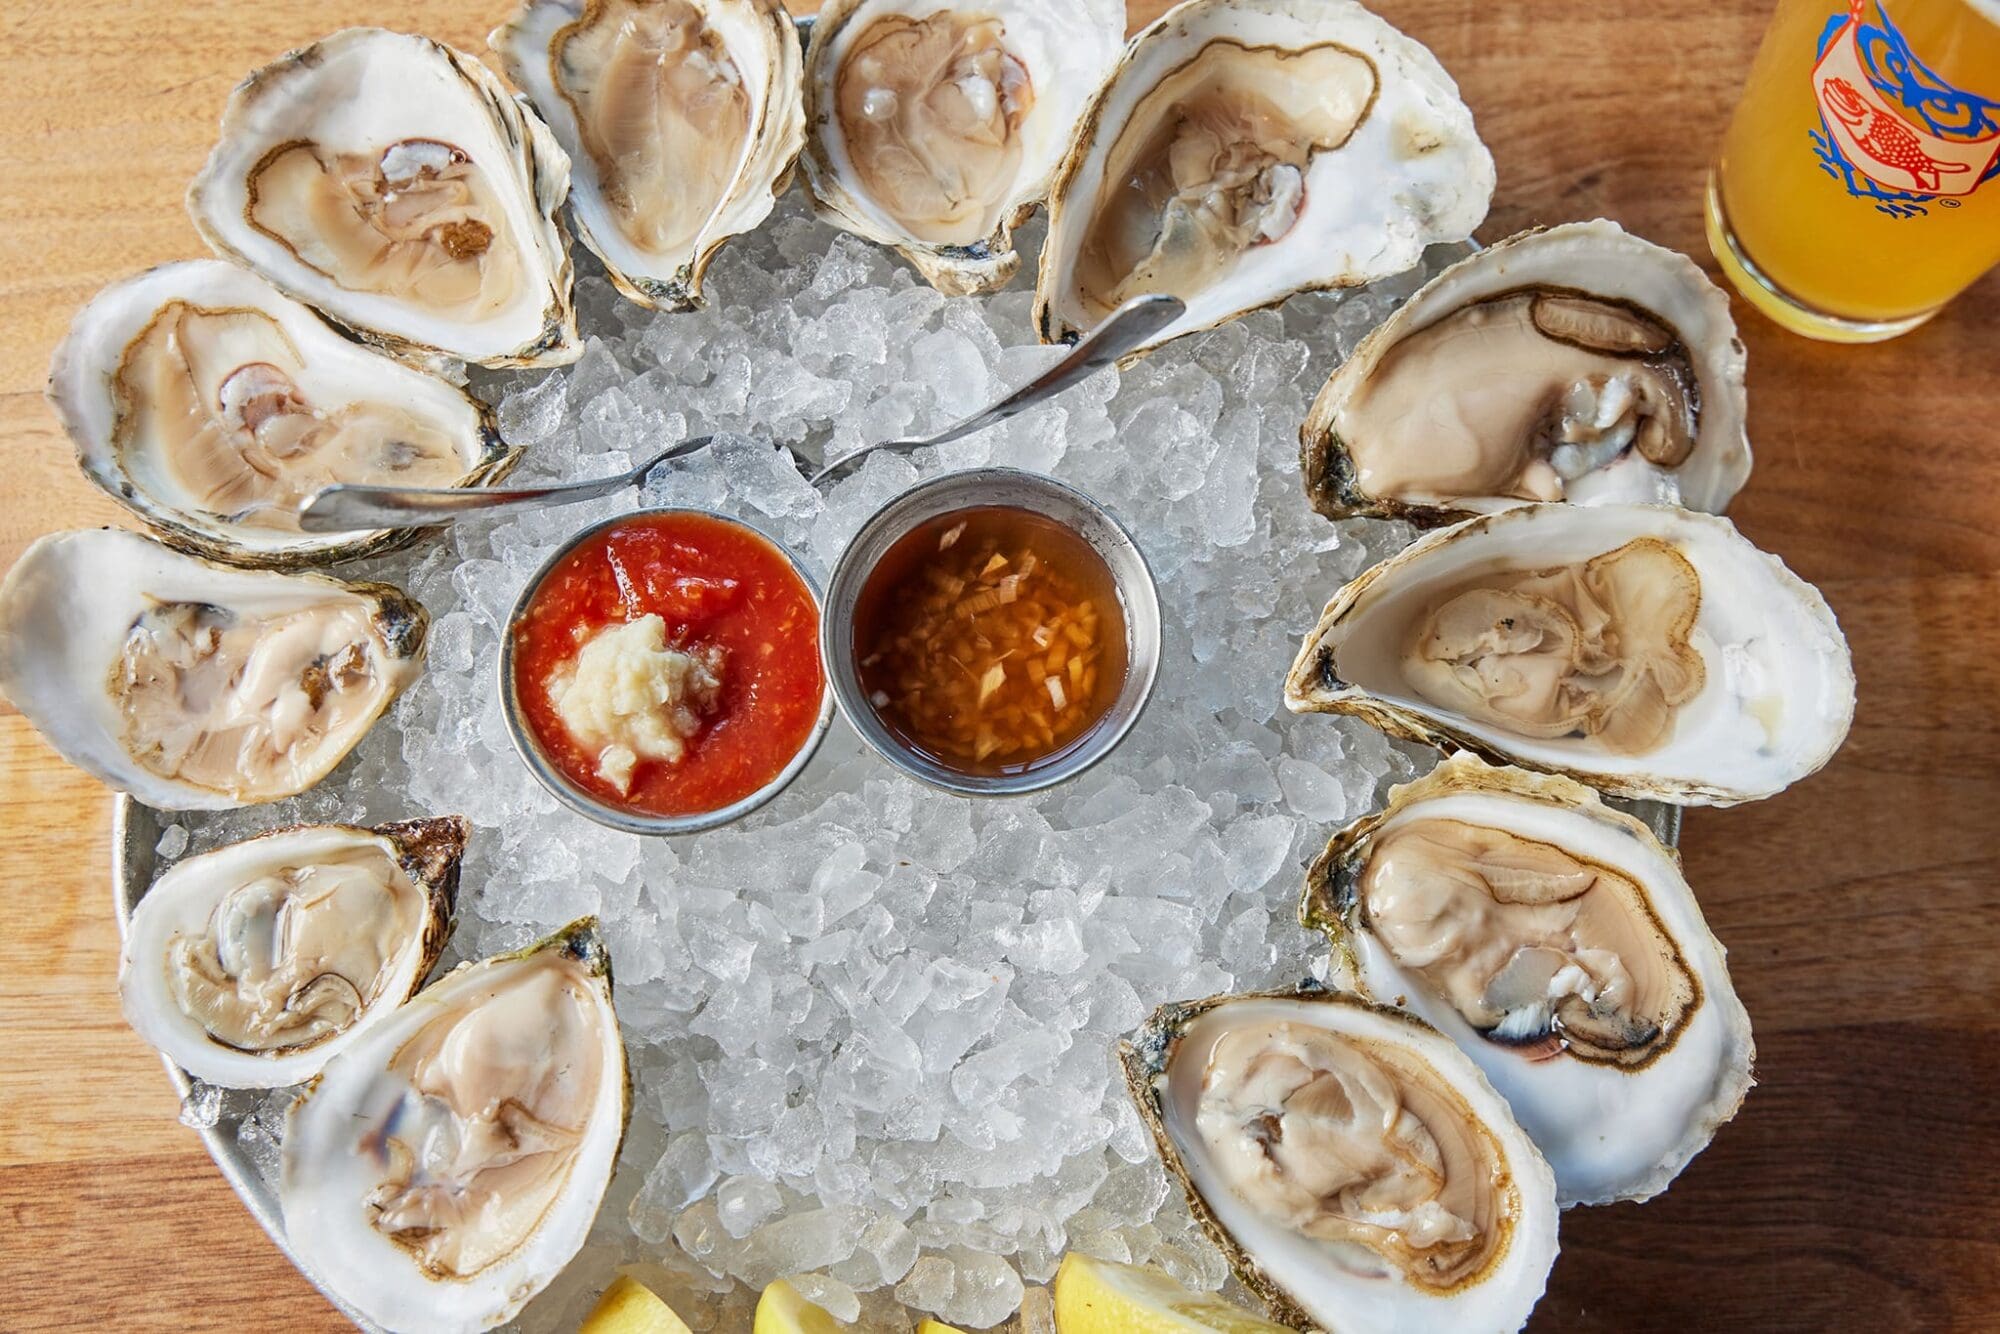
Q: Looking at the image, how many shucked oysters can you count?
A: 12